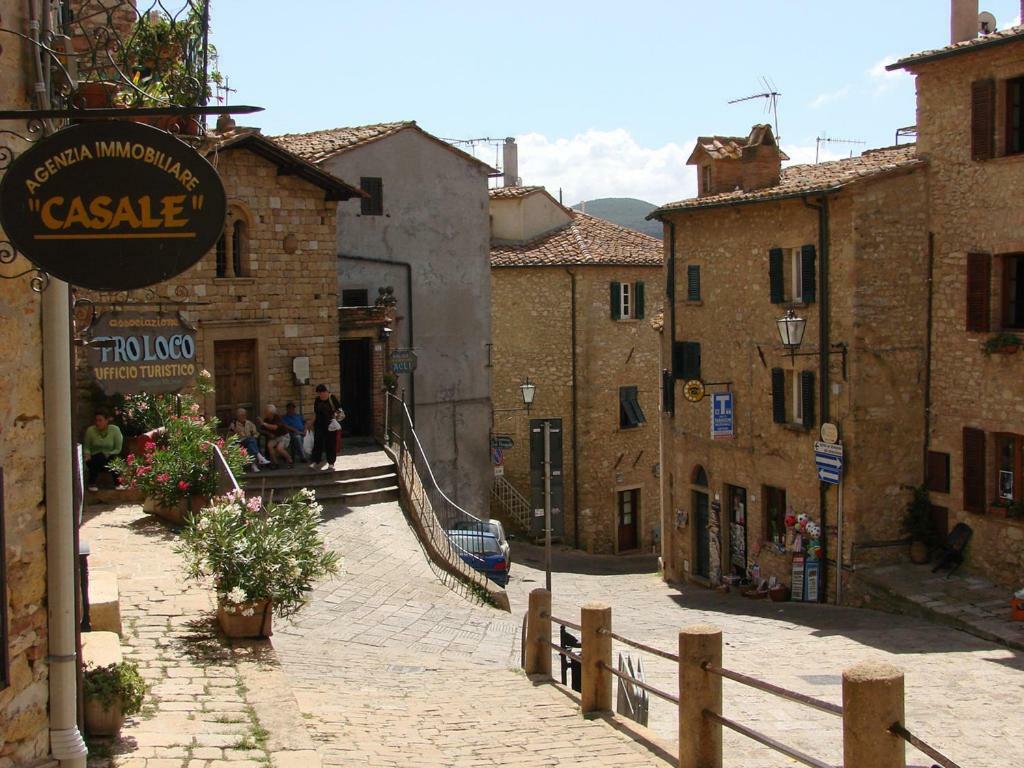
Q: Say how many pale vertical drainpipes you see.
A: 1